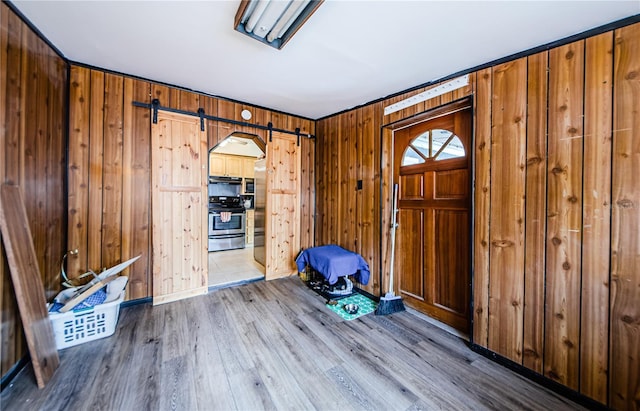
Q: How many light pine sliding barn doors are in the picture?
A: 2